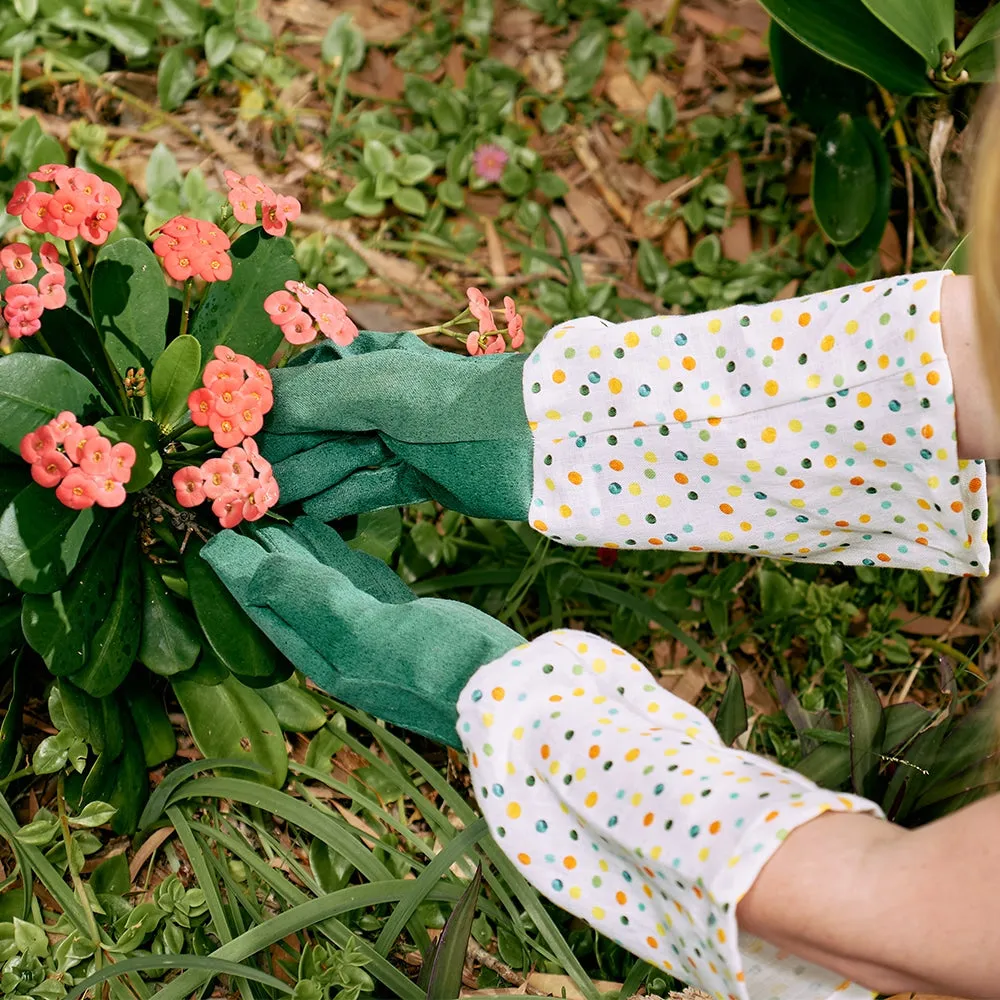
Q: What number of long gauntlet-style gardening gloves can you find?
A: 2